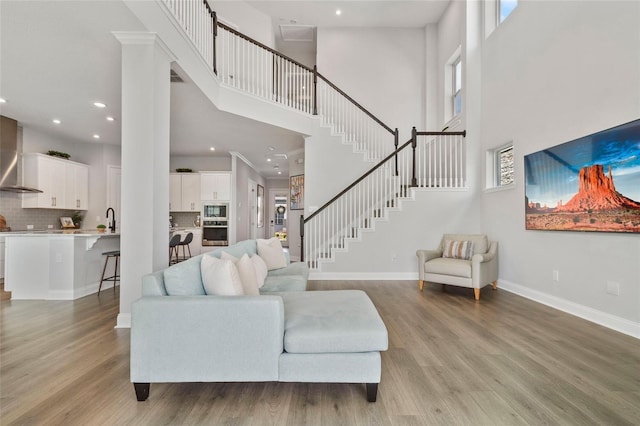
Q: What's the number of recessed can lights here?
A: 9